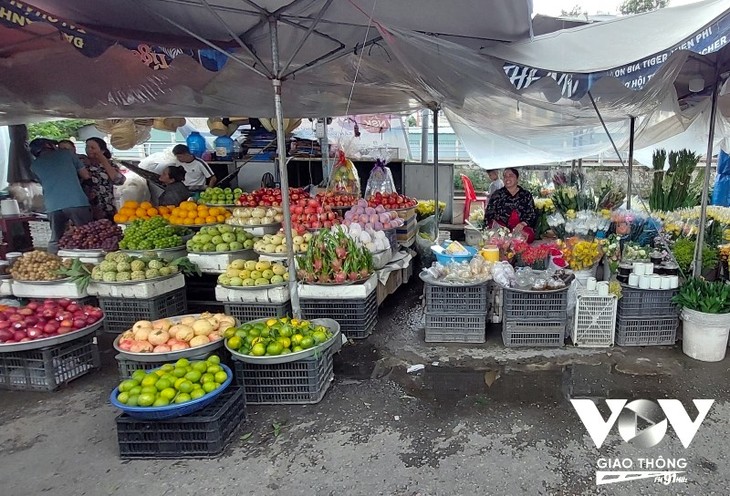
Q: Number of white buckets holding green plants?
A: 1